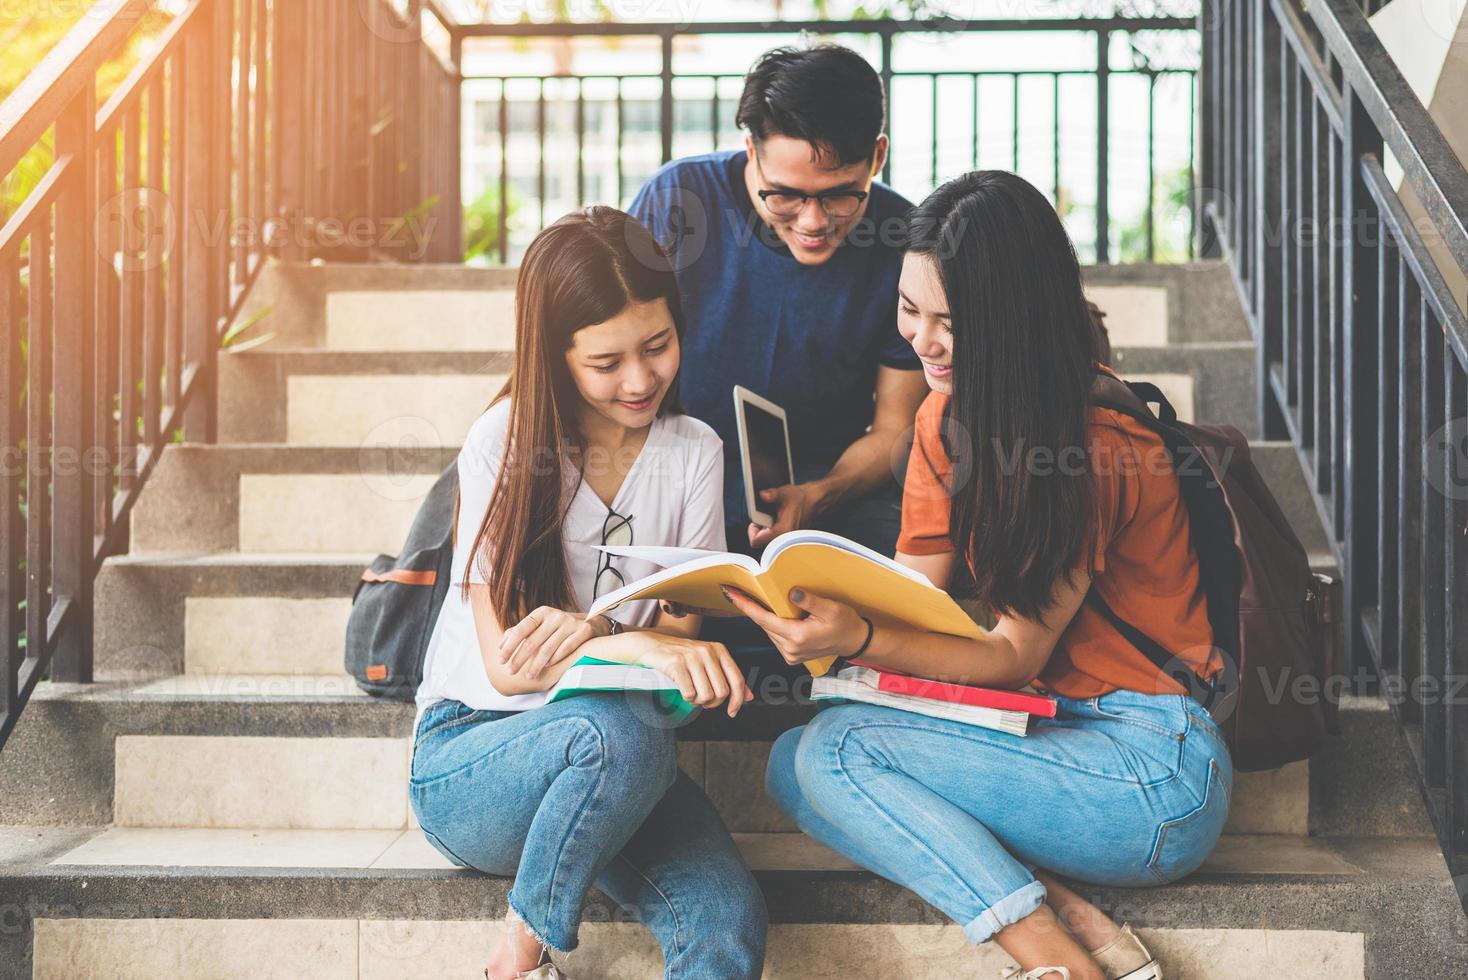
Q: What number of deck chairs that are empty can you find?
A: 0